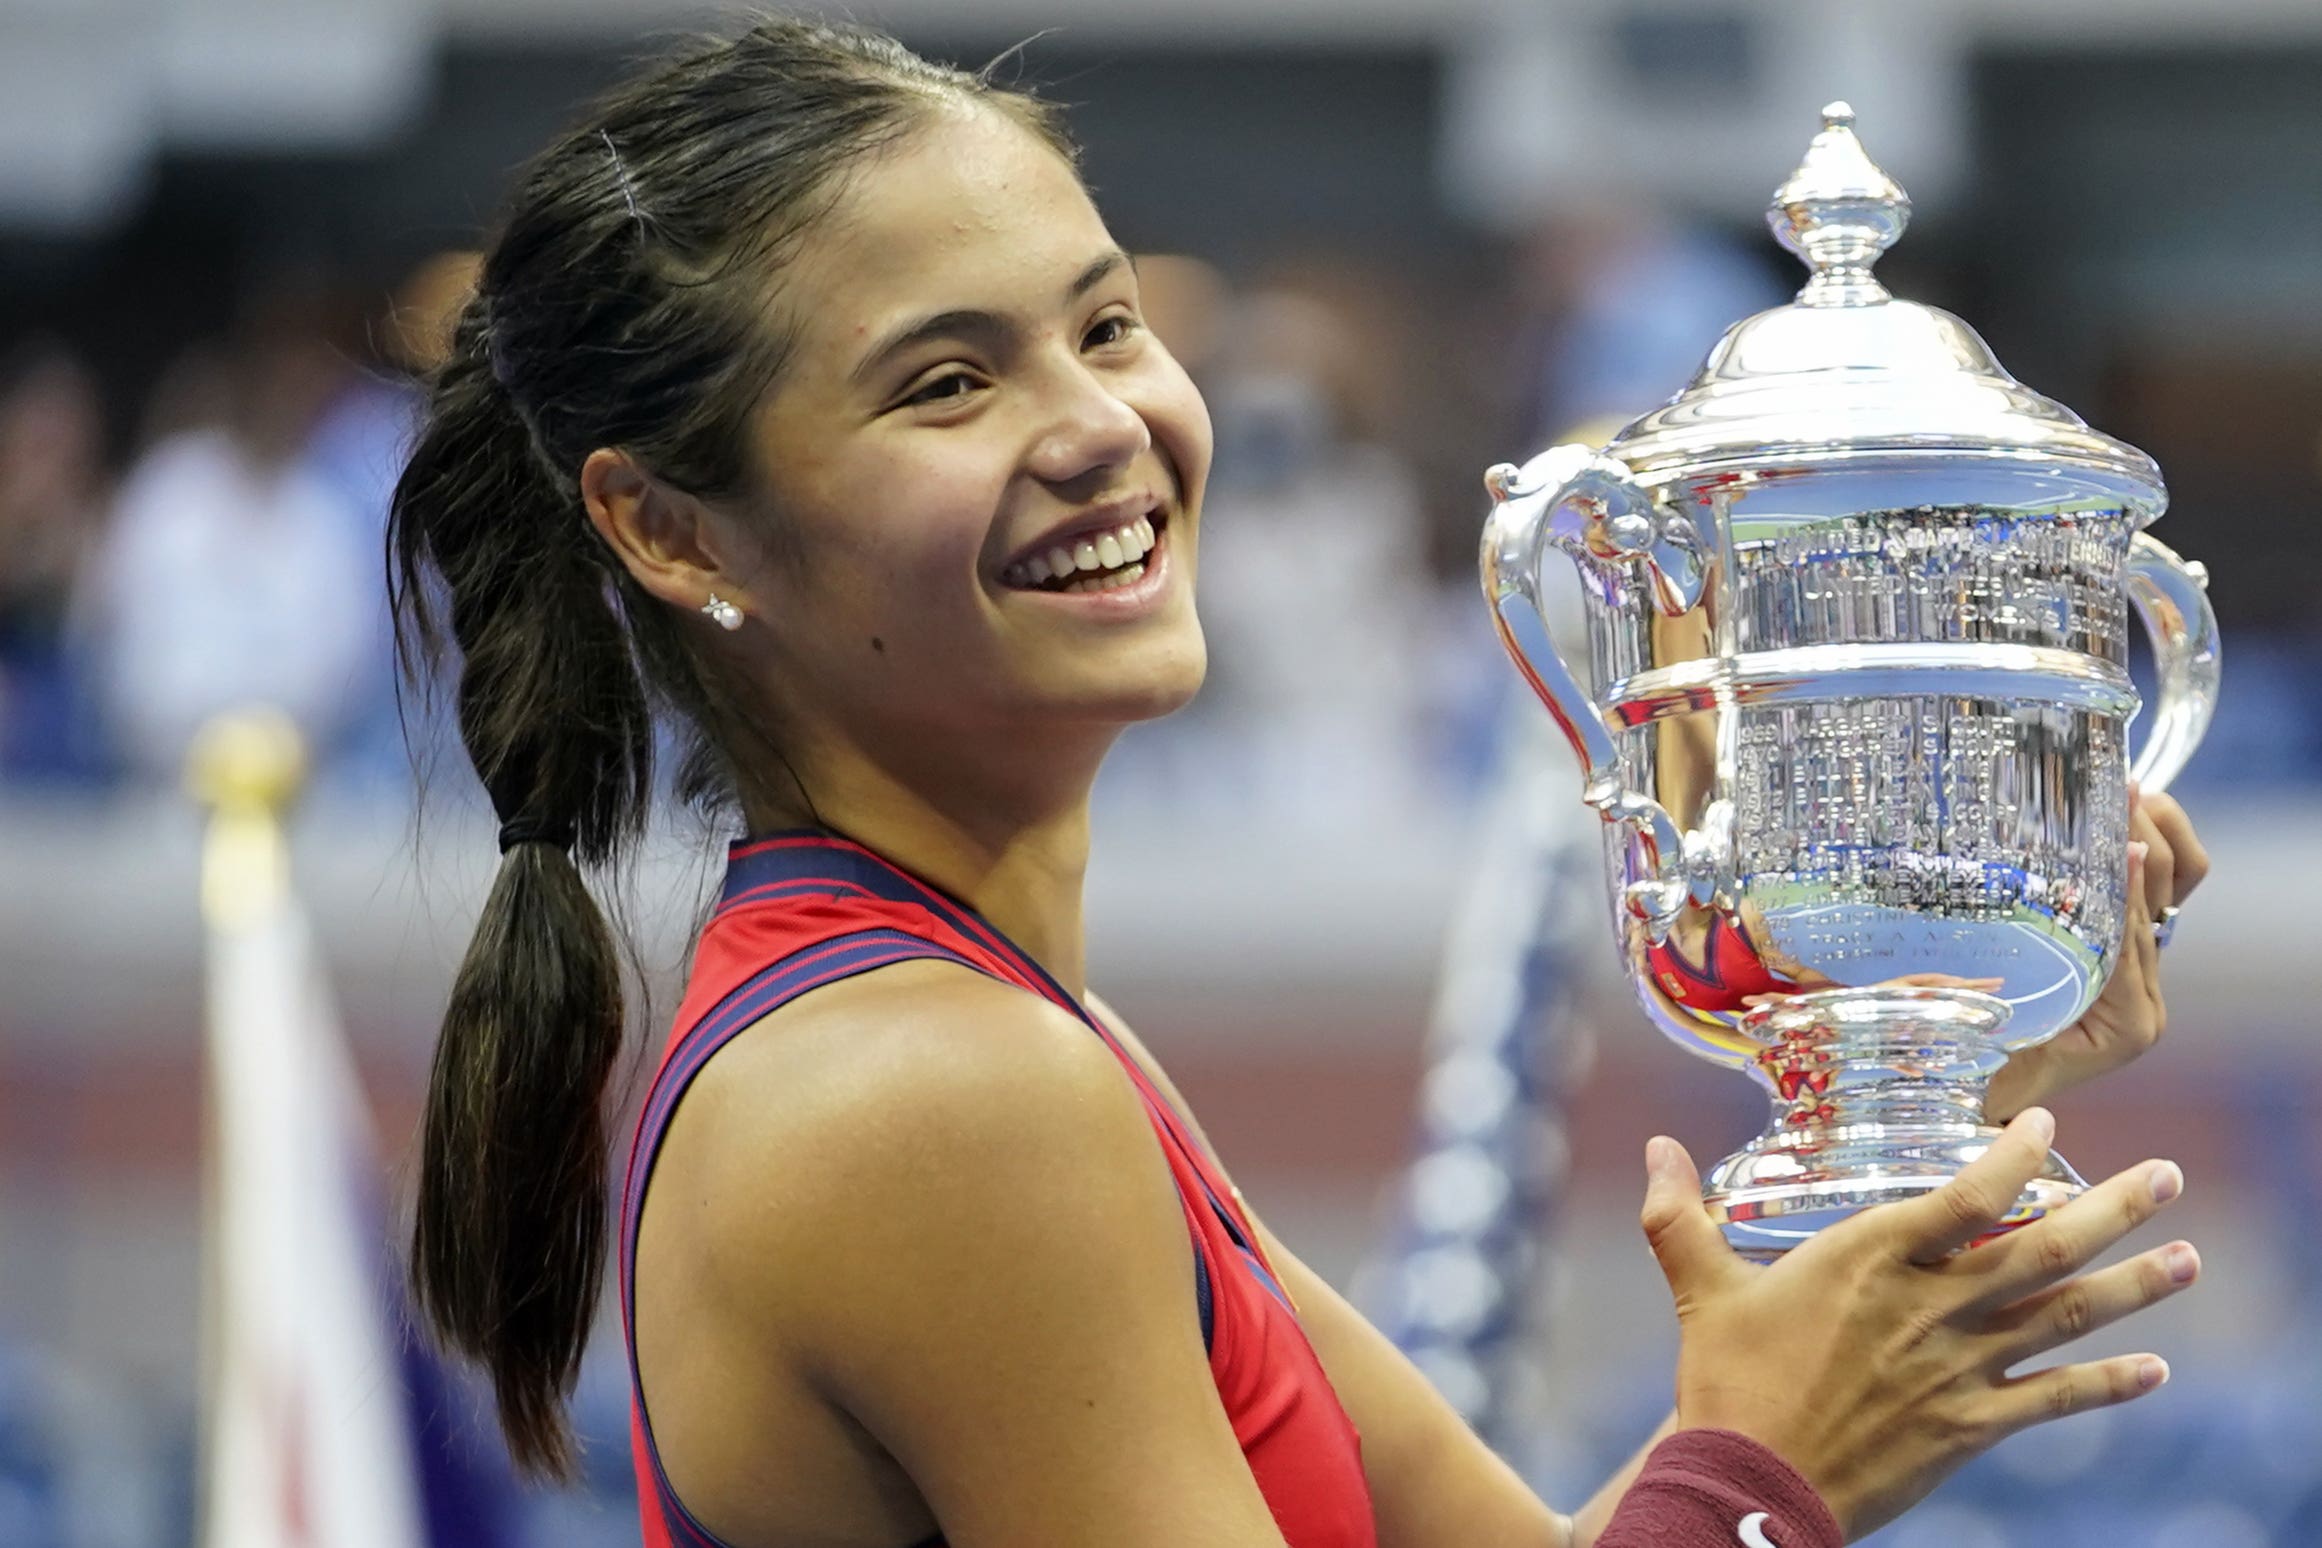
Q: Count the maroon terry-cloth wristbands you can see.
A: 1